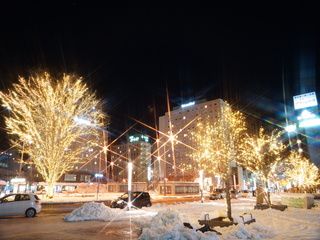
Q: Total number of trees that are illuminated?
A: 4